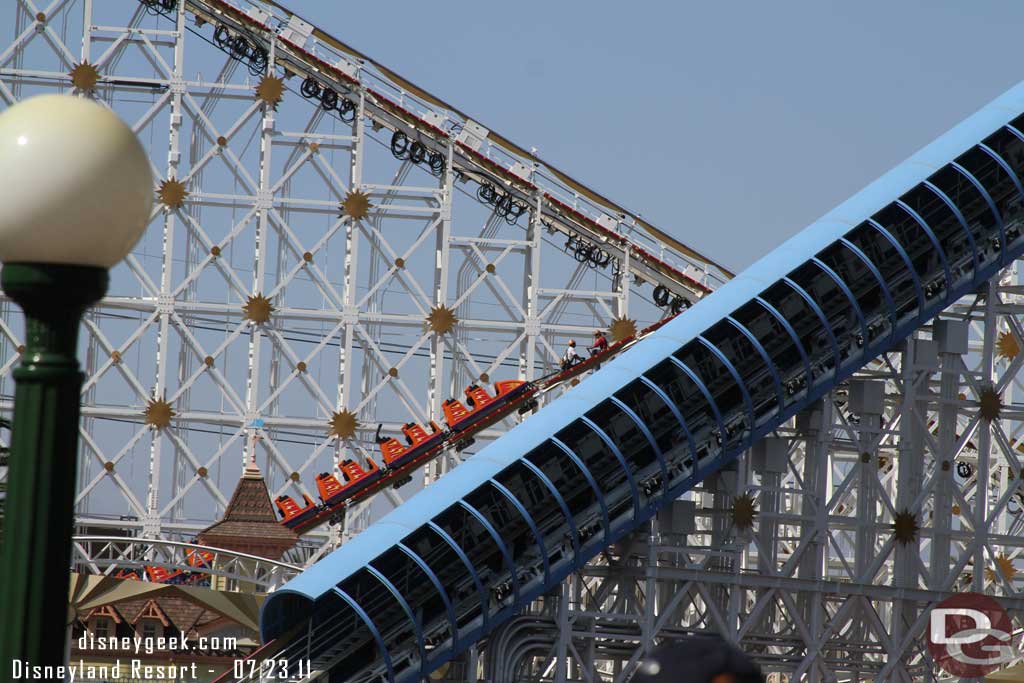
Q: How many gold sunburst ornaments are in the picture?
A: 14